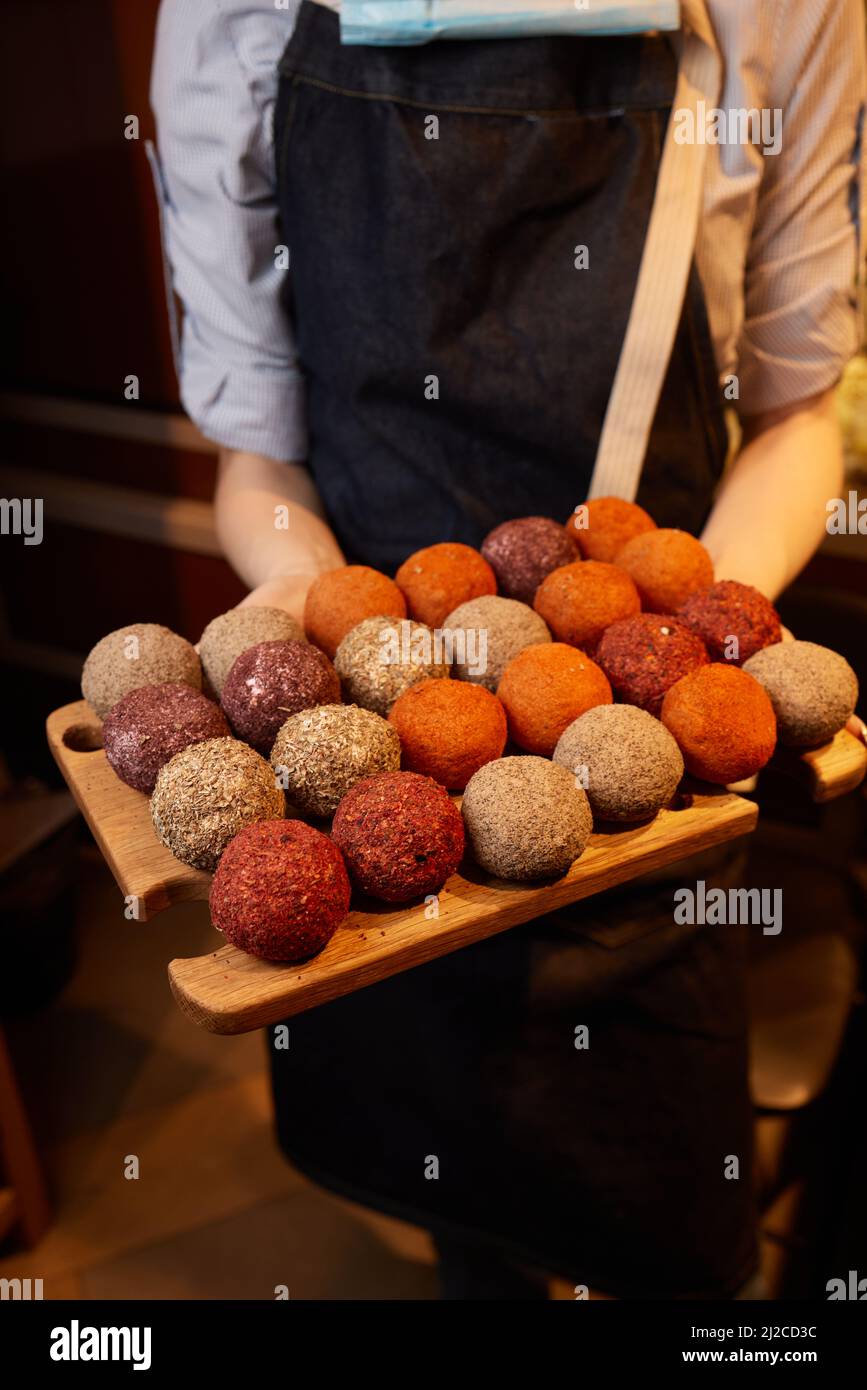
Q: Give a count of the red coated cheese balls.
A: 4